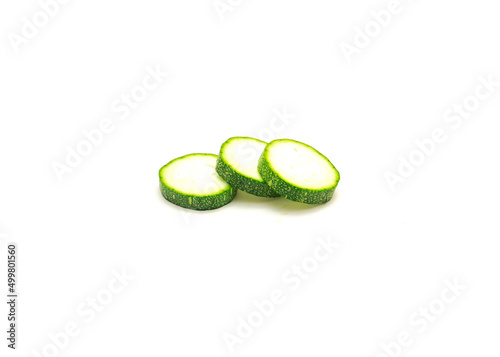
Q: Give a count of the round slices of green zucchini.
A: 3